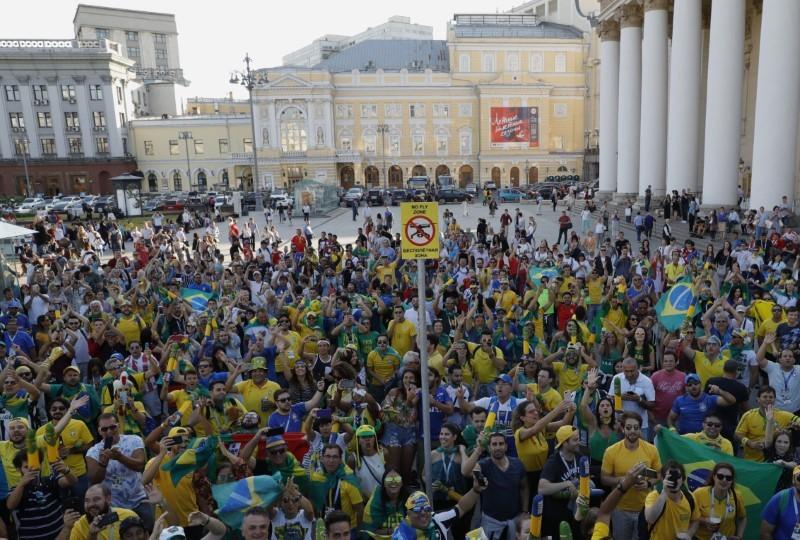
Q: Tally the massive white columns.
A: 6